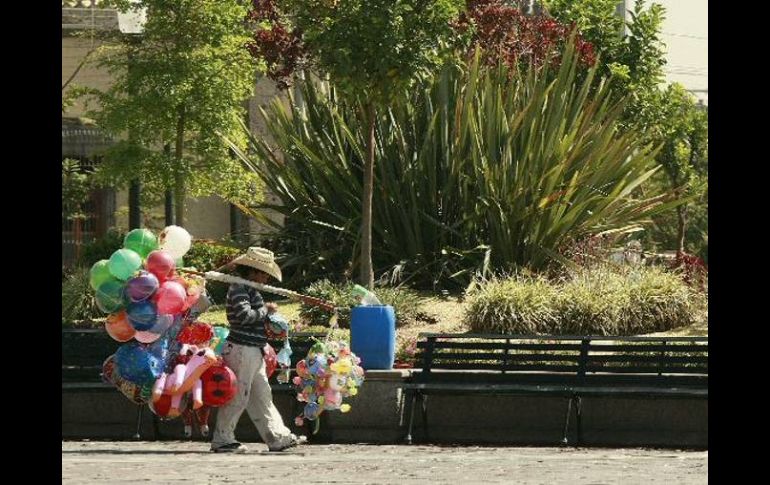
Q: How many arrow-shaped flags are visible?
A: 0